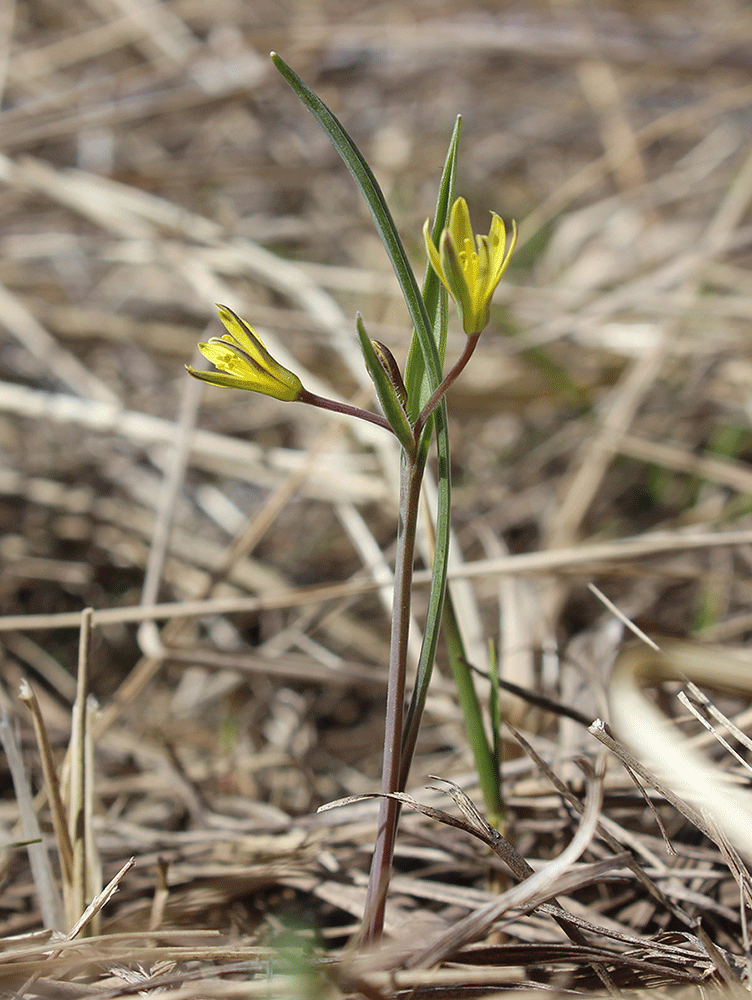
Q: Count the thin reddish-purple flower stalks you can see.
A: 2